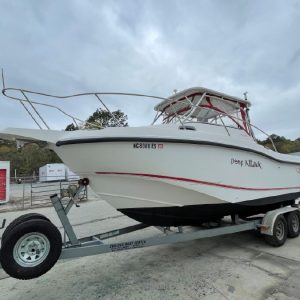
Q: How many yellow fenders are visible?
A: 0